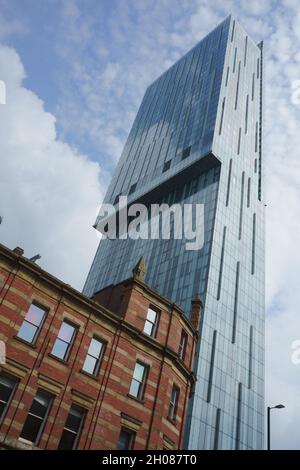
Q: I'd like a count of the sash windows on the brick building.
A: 11